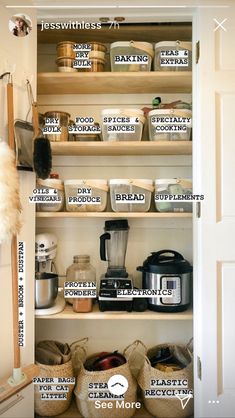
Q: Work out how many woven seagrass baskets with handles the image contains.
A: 3